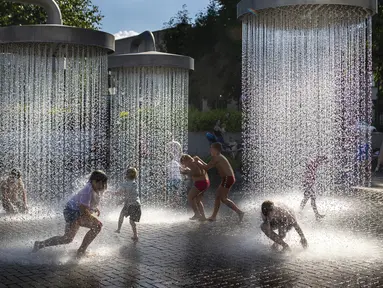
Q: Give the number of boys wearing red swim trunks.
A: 2